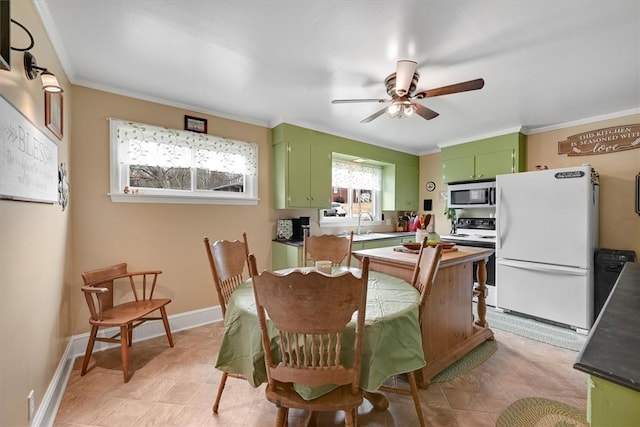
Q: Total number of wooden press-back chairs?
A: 4